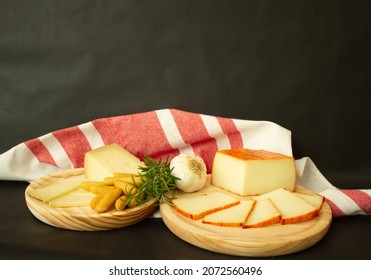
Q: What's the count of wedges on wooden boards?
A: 2